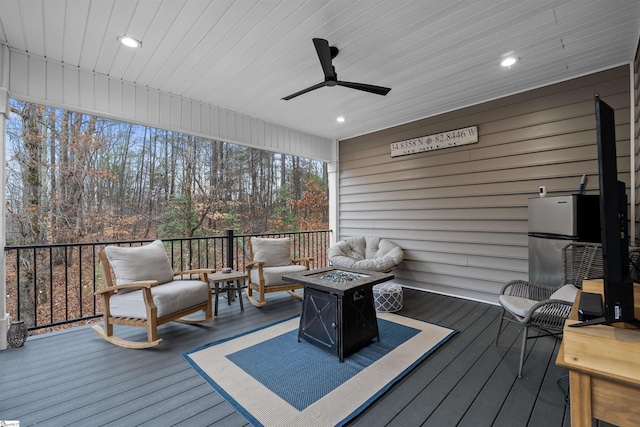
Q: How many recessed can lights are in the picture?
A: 3